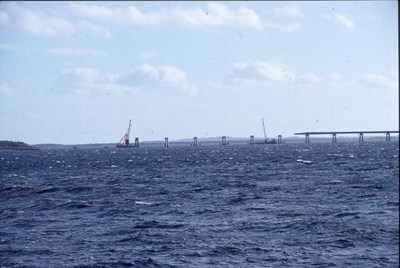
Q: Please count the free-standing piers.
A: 6